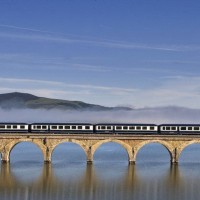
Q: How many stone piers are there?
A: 5